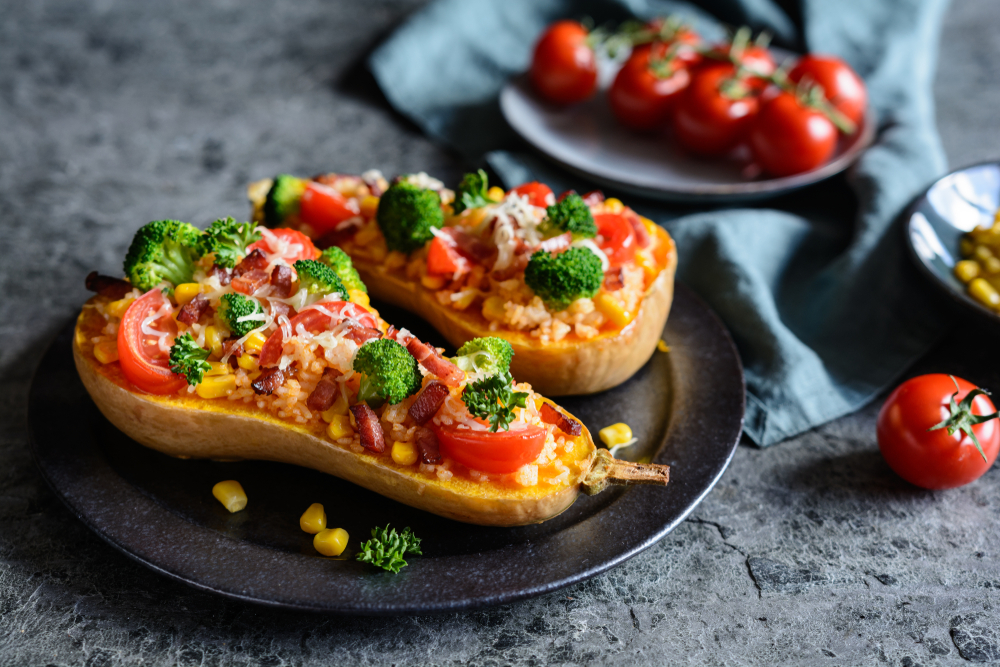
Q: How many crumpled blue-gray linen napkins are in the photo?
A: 1